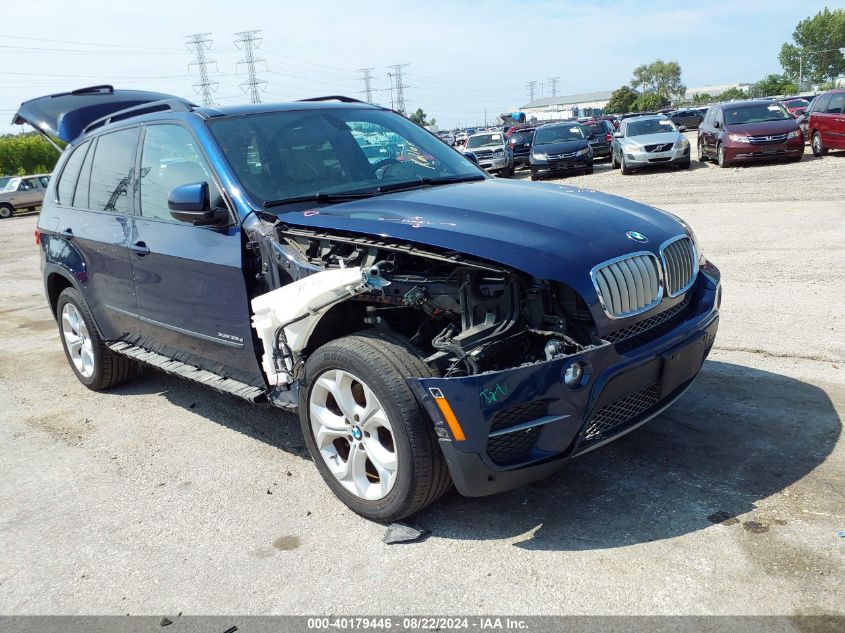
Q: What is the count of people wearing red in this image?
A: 0